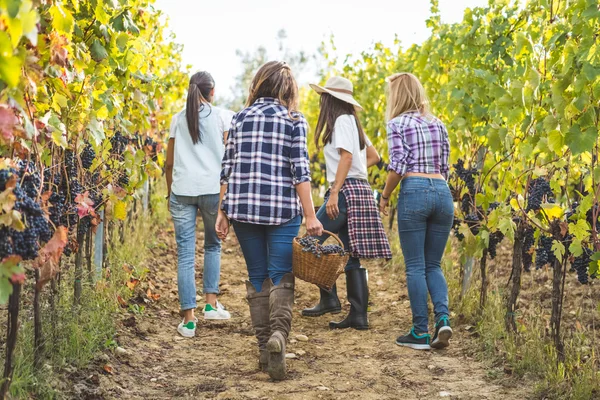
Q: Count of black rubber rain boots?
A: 2